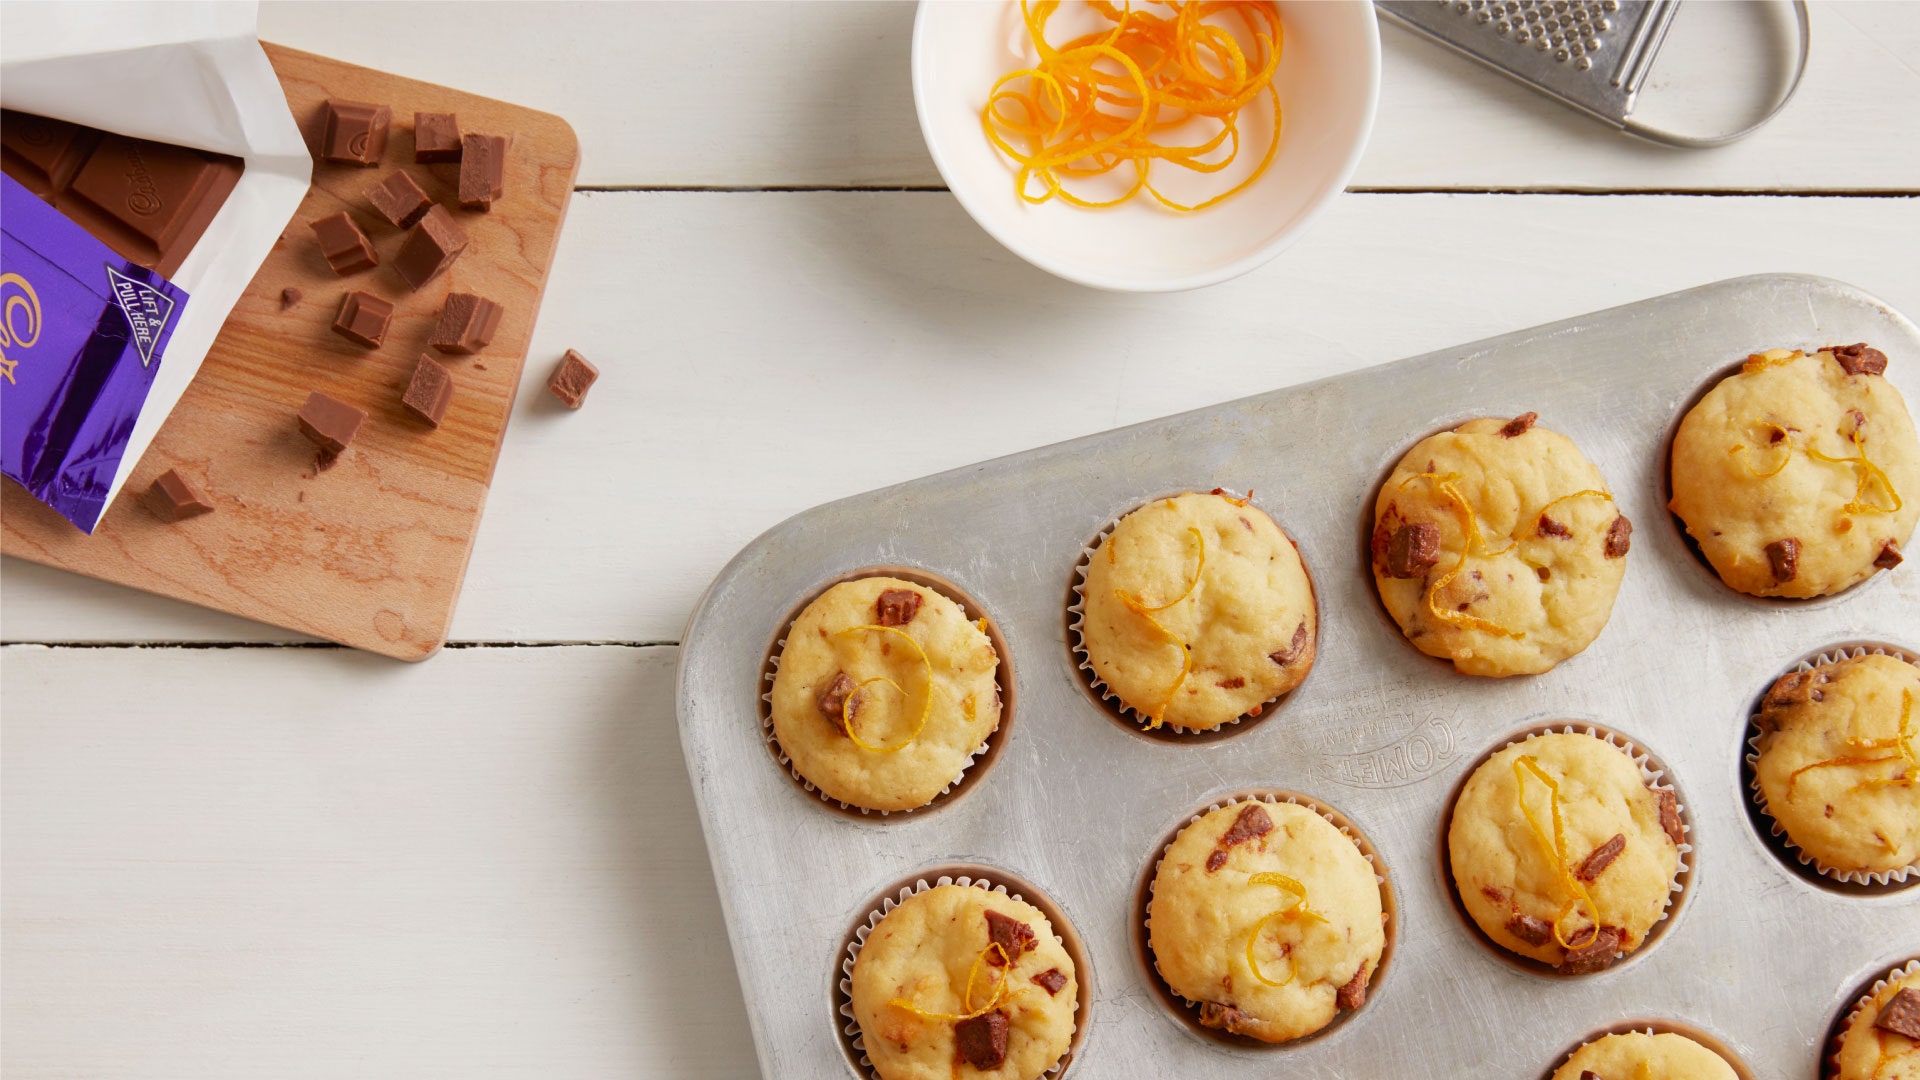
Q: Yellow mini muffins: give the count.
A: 10